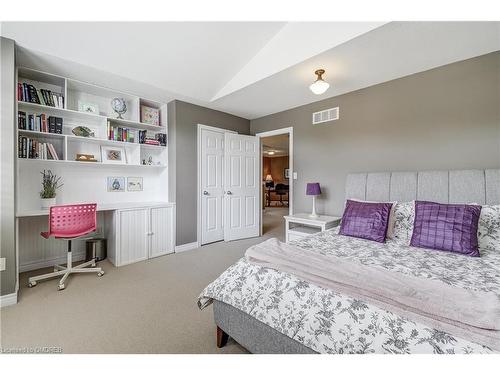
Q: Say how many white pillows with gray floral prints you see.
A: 2